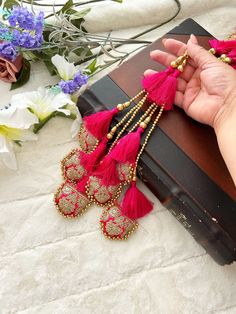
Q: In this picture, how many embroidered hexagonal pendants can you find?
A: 6